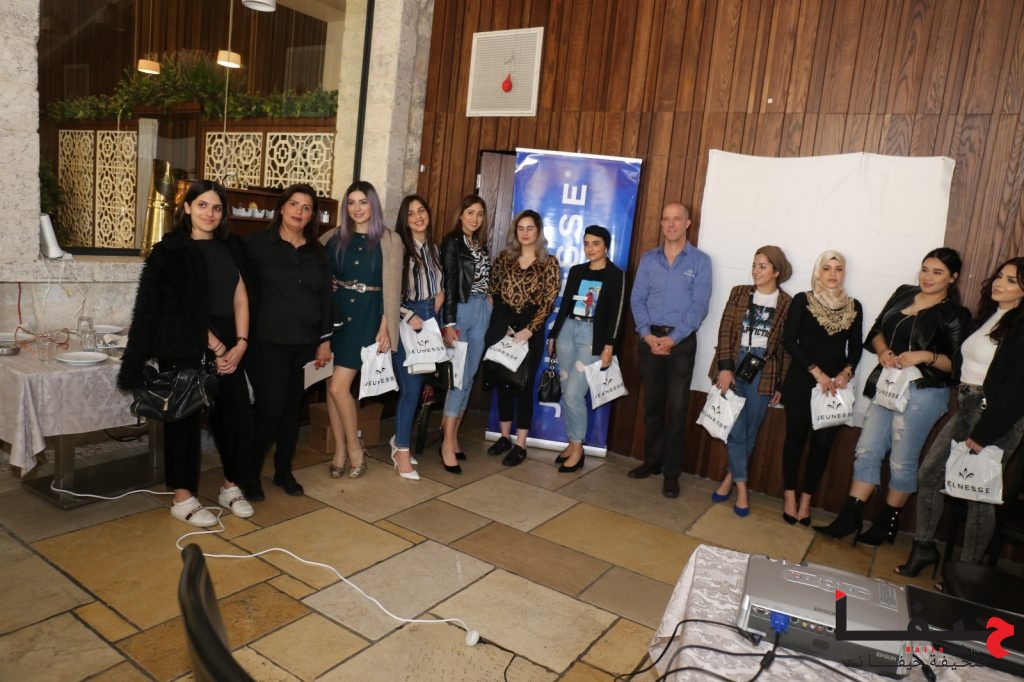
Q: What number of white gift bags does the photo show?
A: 9